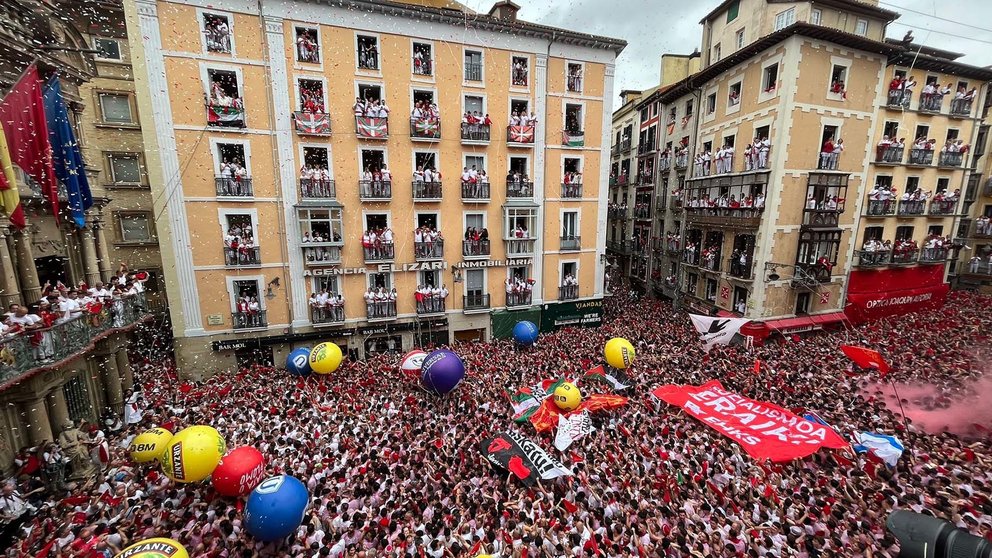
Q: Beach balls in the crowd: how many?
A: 12